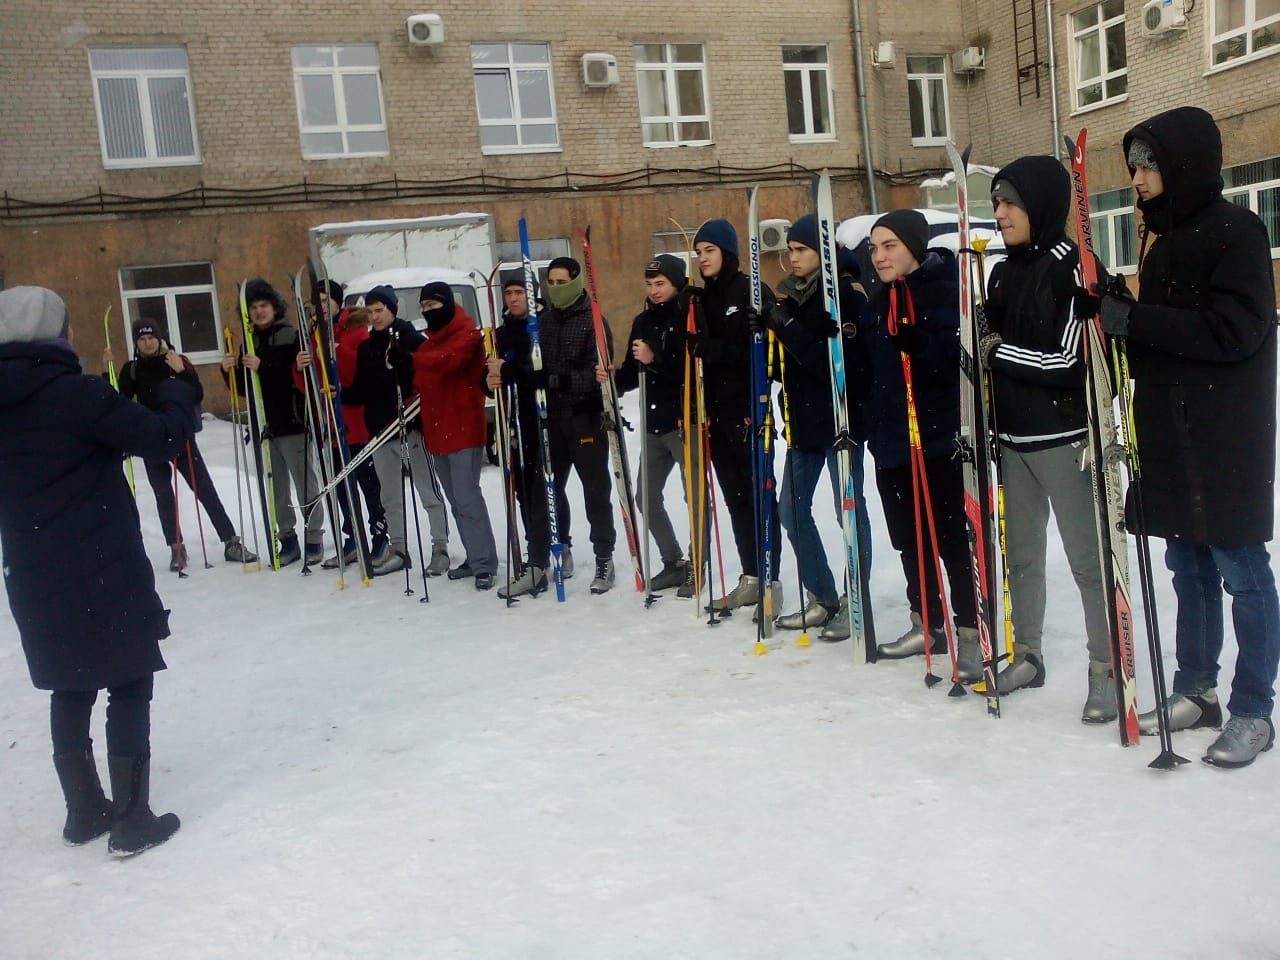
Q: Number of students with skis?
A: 13